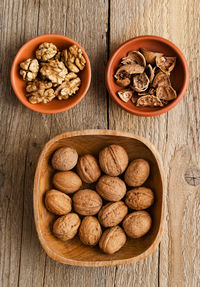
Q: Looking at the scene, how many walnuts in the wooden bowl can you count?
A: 14